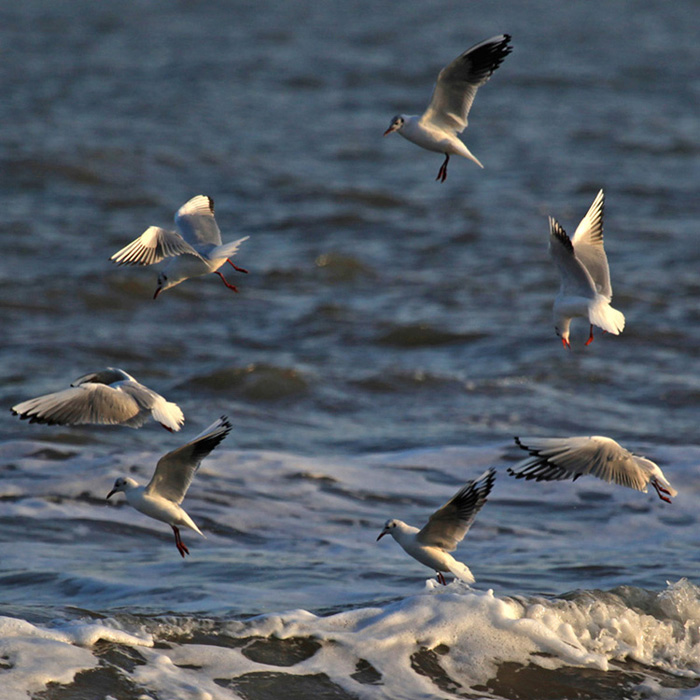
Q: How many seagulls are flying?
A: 7